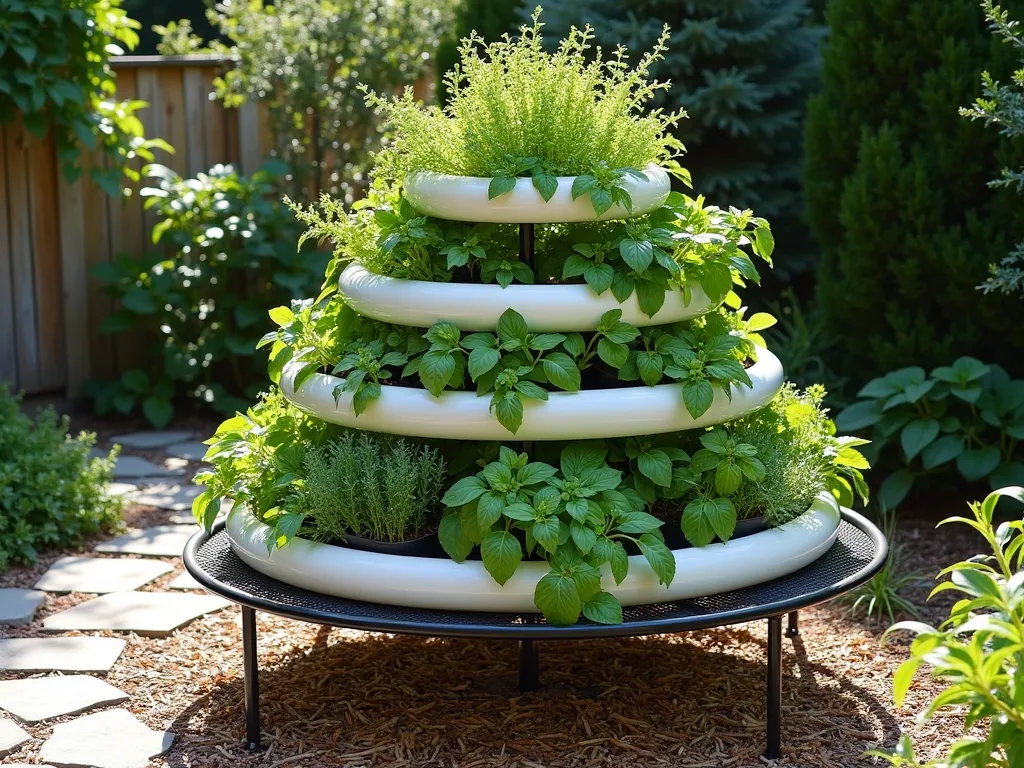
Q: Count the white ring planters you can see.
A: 4